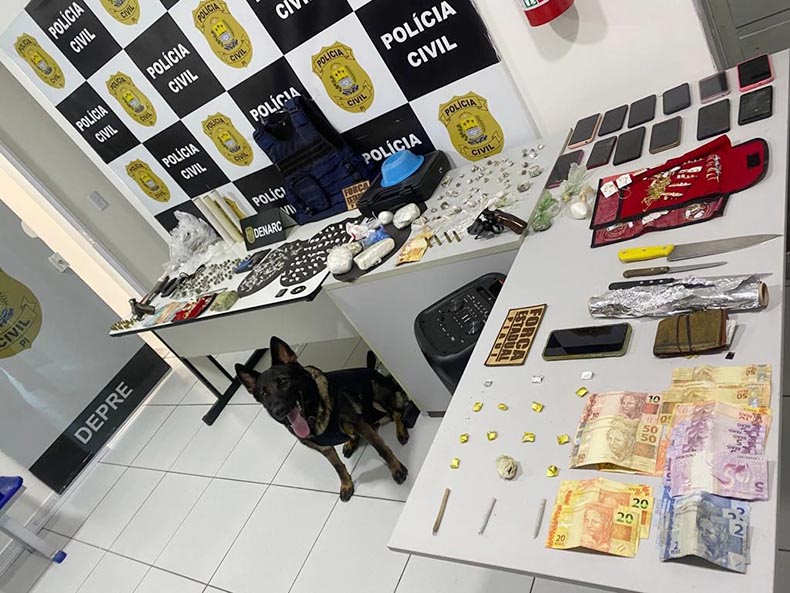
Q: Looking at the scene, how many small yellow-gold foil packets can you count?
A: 10